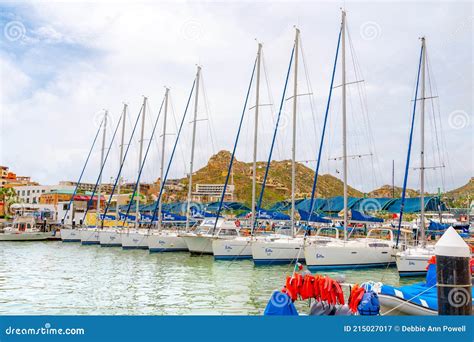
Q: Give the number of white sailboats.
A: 9